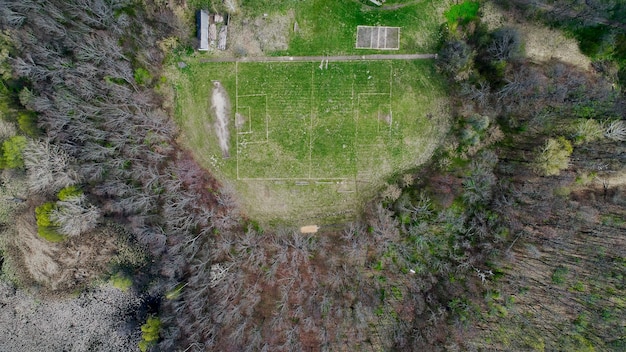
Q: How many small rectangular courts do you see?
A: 1